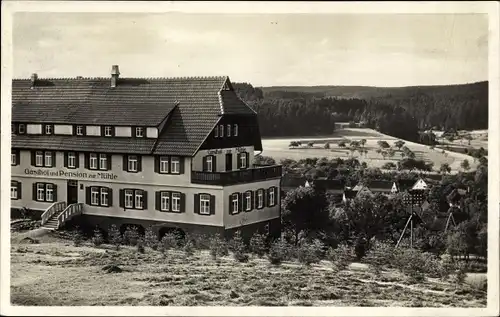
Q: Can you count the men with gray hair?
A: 0